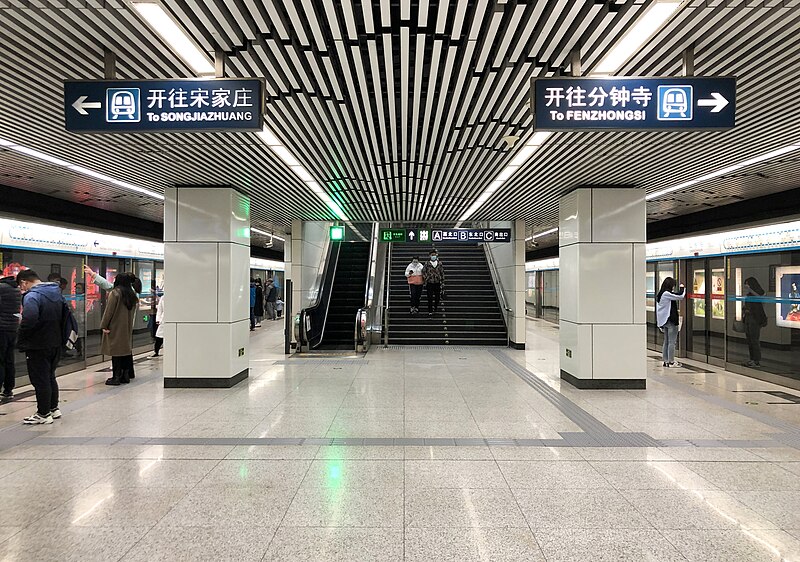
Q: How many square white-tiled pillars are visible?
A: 2